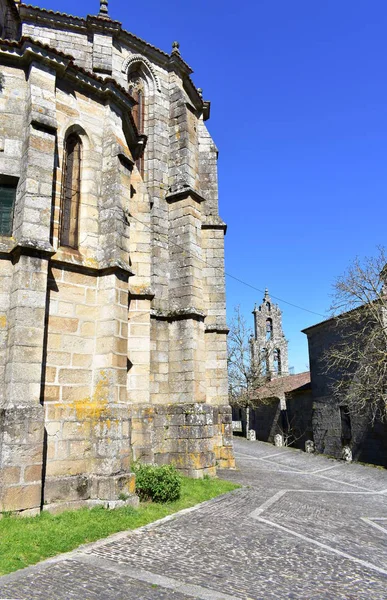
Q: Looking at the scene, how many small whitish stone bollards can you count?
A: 4